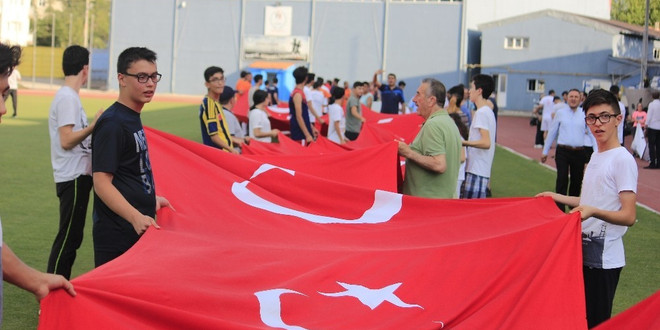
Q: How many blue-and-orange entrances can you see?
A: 1